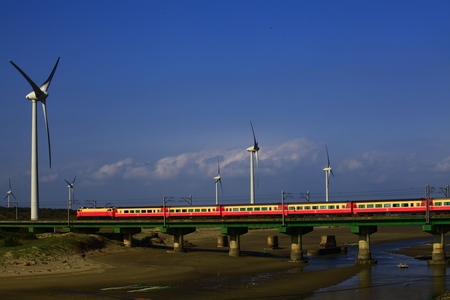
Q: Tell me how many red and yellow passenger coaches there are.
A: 6